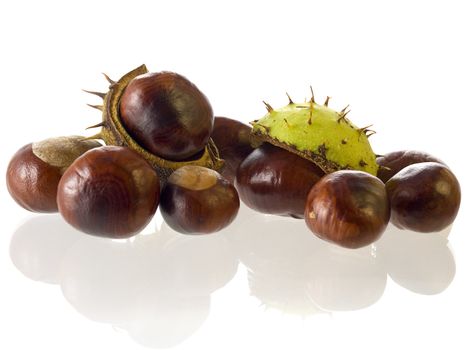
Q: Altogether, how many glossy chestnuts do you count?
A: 9